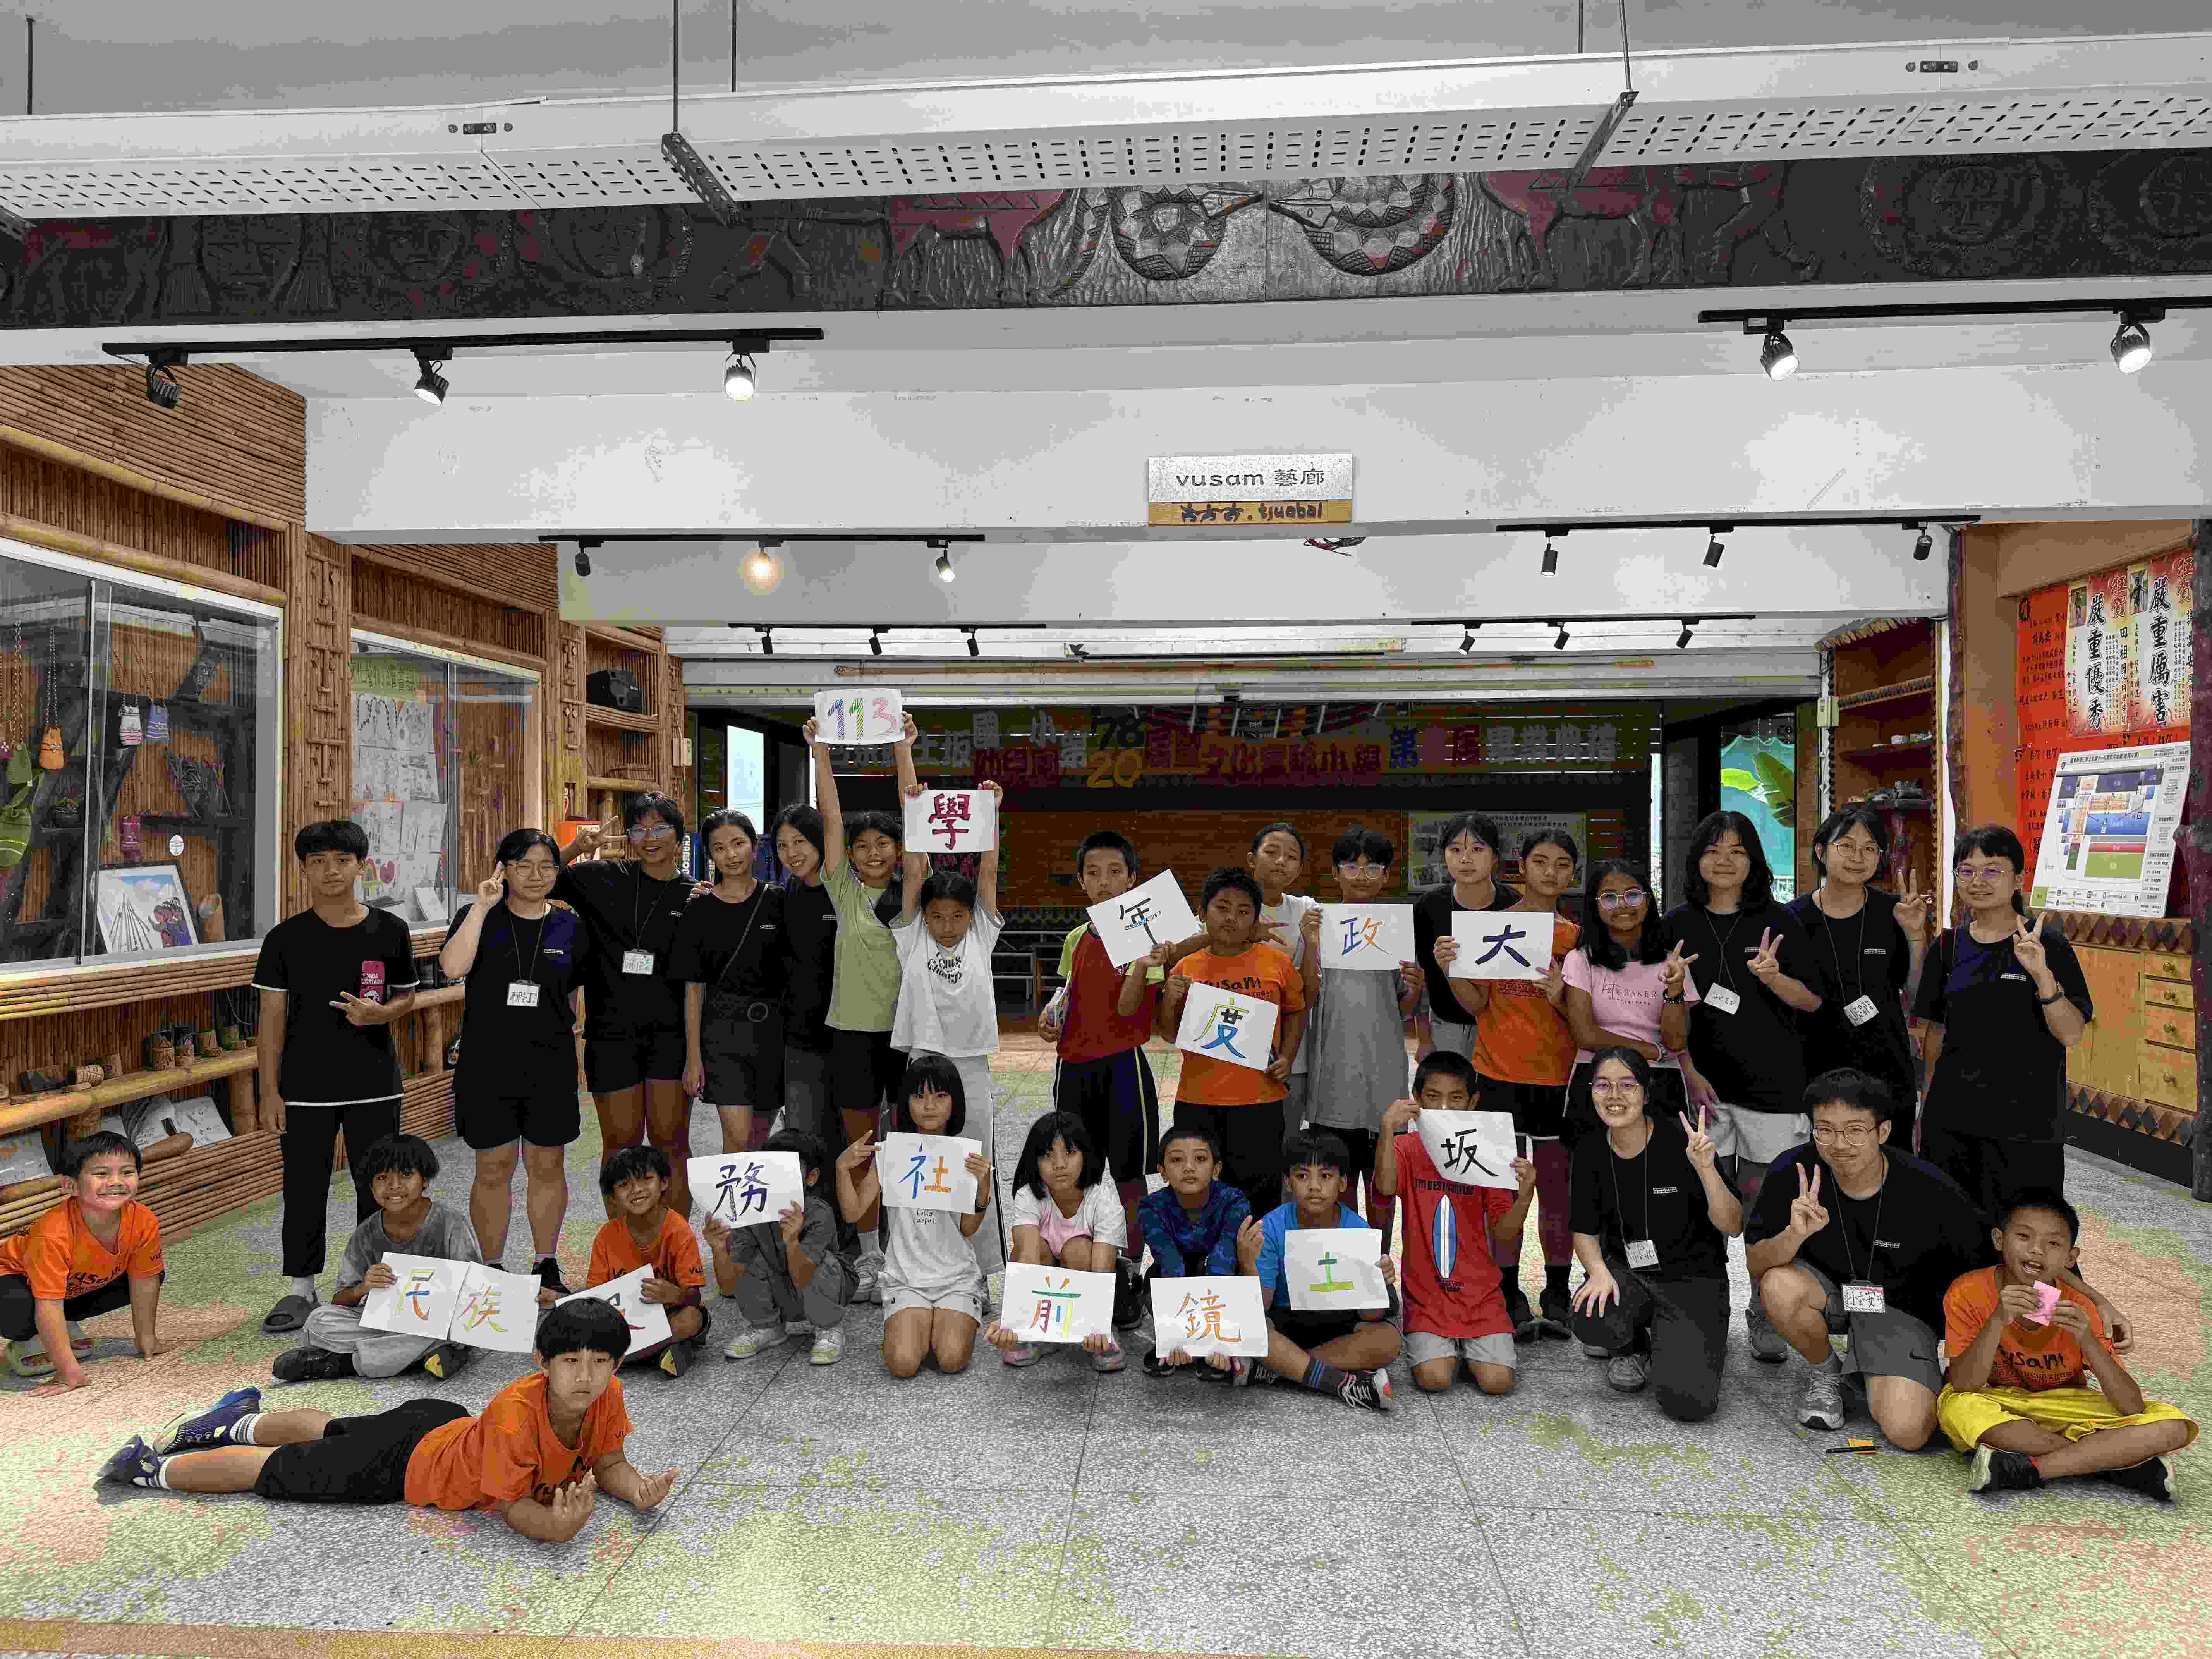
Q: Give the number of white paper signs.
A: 15